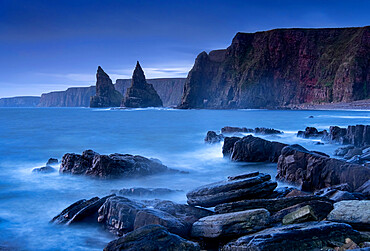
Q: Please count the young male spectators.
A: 0